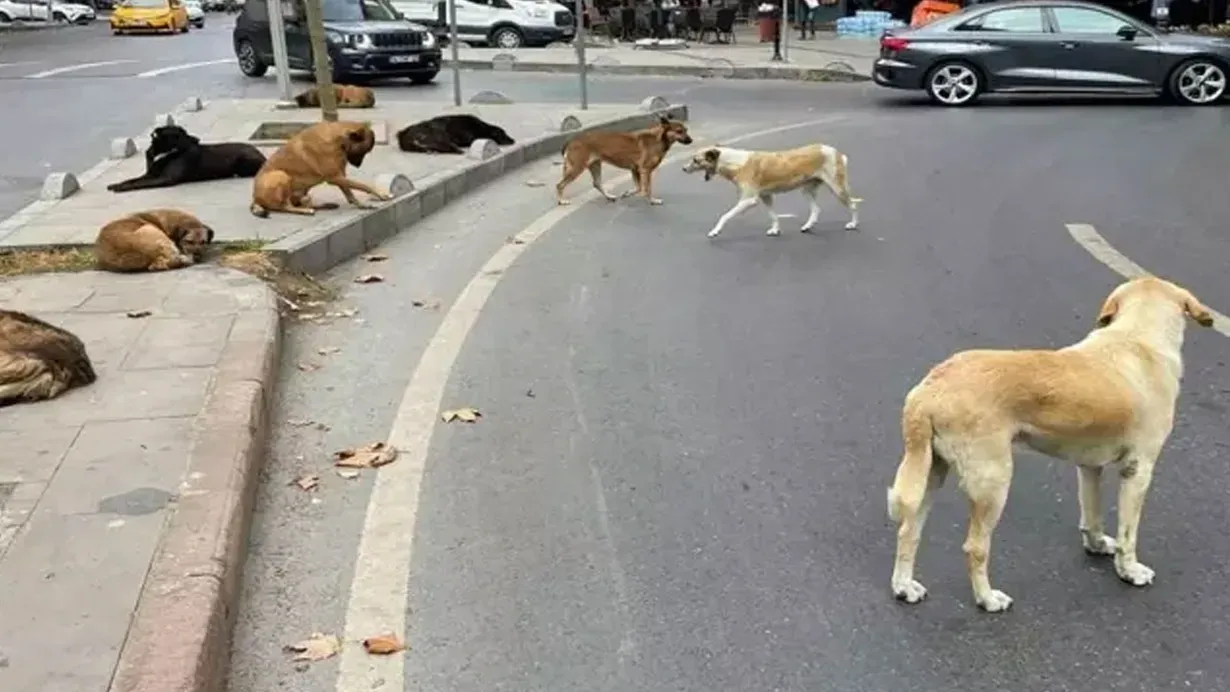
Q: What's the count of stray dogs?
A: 9